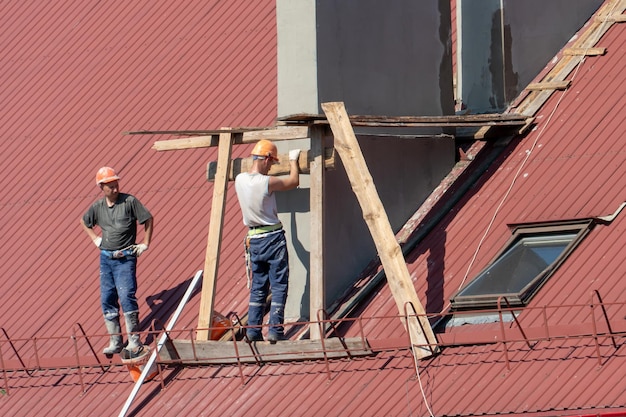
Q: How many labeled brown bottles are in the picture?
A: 0